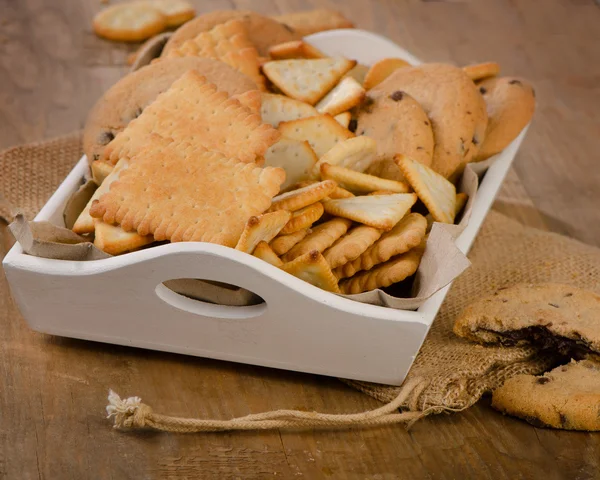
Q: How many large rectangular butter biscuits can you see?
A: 2